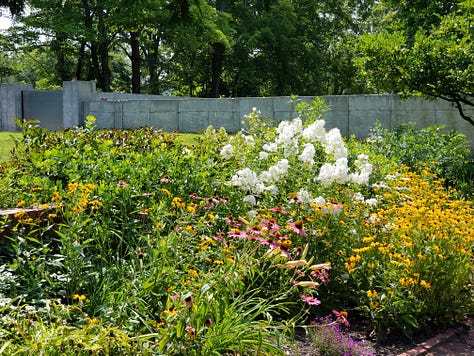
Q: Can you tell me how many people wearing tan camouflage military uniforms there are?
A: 0